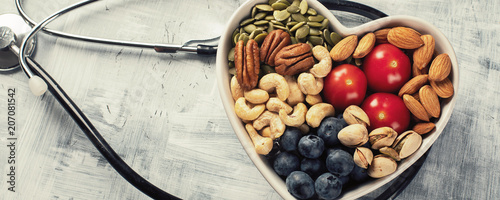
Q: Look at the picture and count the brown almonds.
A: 11